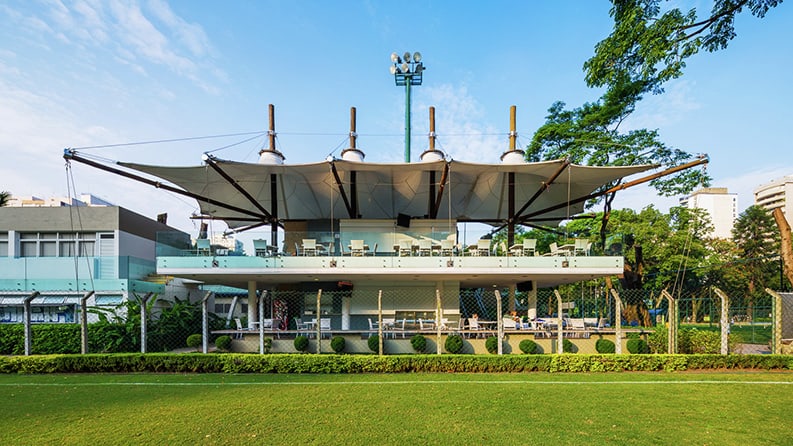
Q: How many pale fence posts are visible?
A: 14